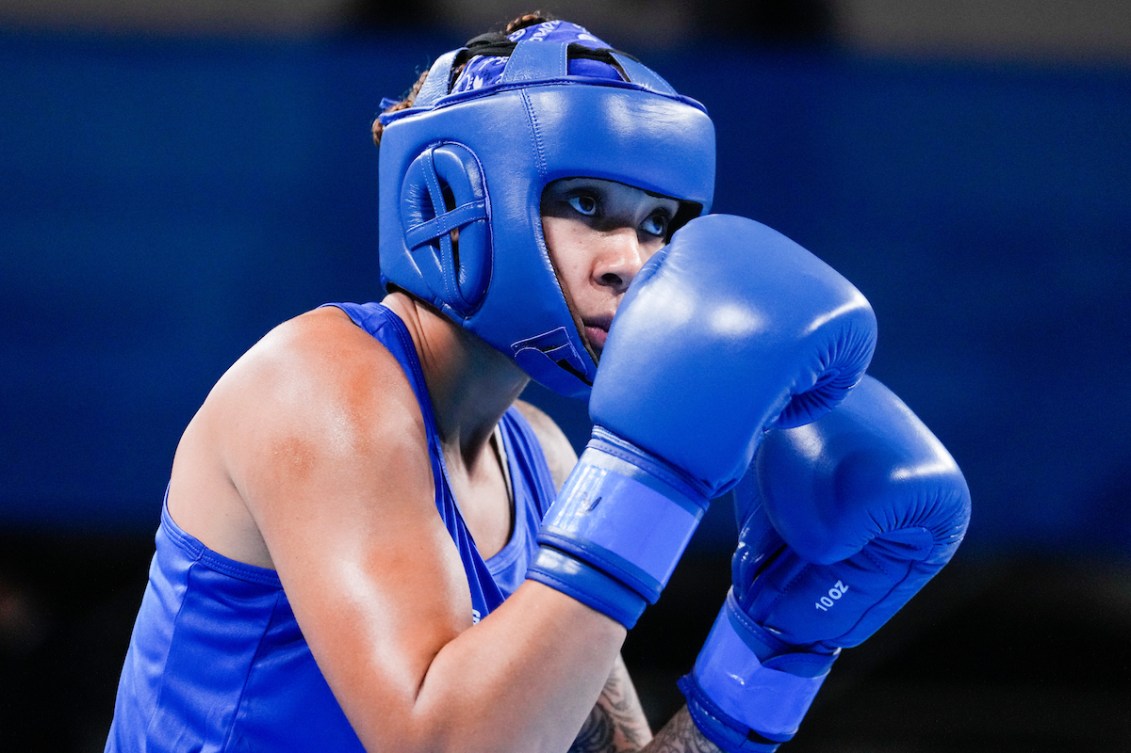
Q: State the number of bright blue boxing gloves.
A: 2